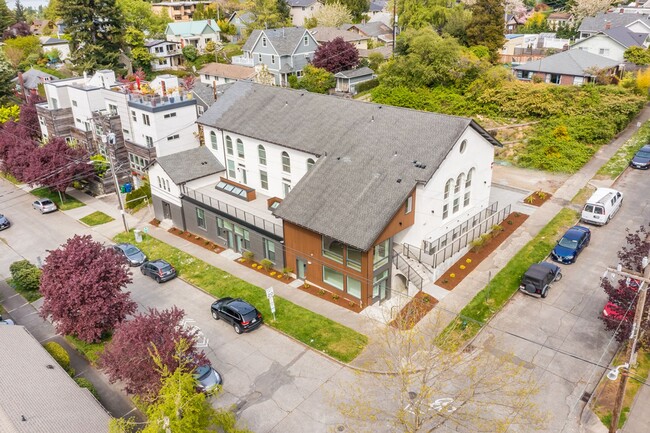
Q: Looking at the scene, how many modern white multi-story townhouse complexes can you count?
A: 1